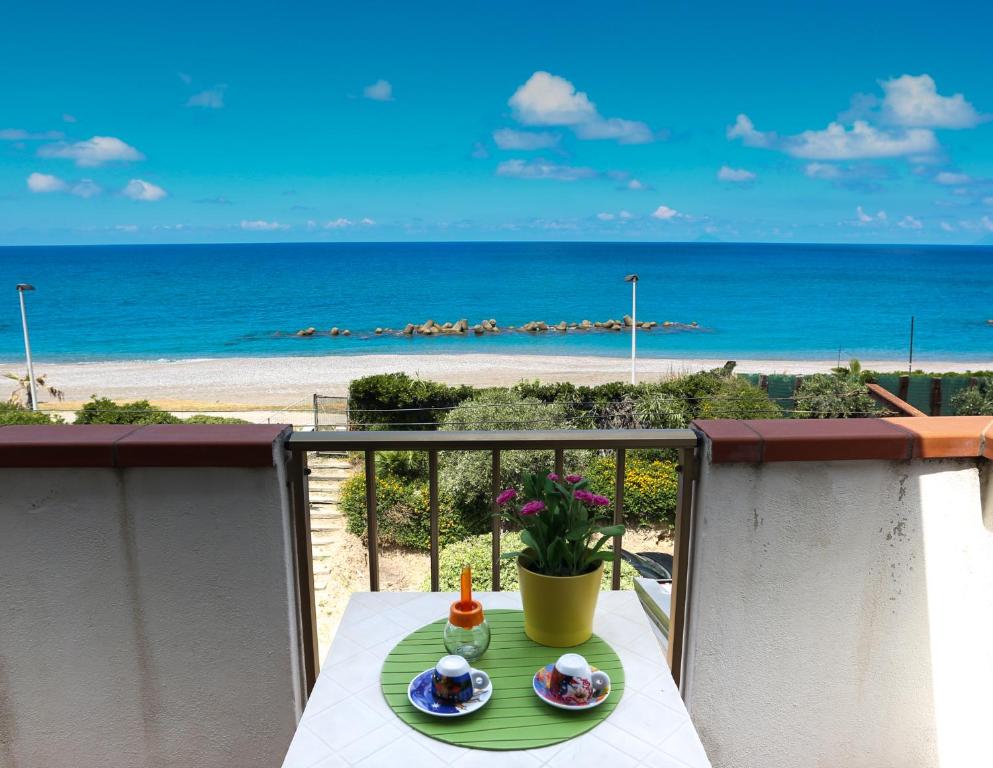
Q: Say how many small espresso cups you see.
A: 2